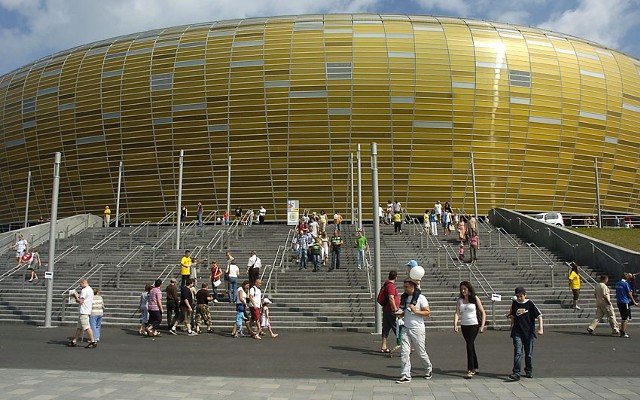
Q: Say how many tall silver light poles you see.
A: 10